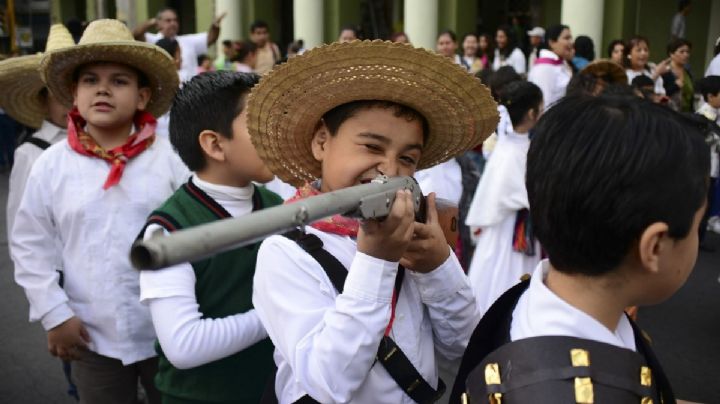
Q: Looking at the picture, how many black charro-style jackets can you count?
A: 1